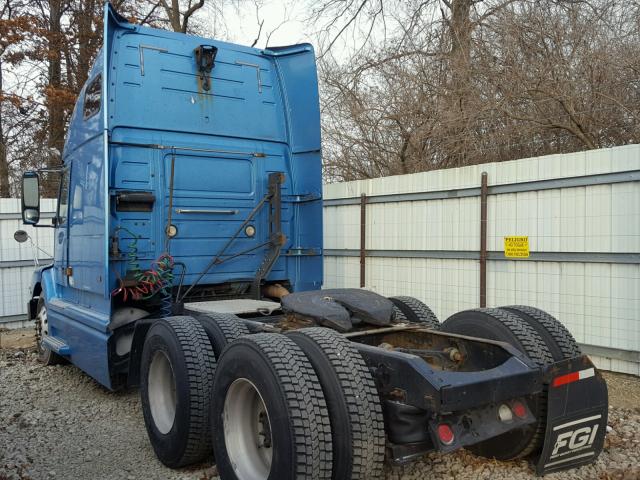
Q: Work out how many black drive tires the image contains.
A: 8